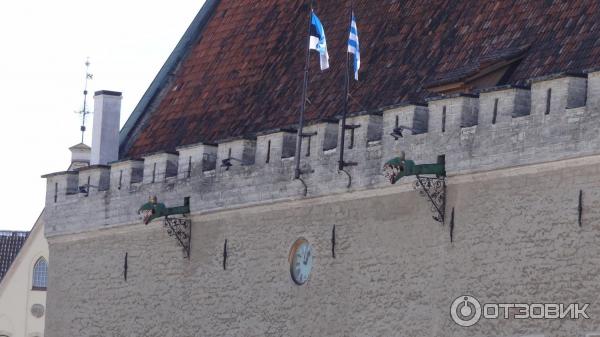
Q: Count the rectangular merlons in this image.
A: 14